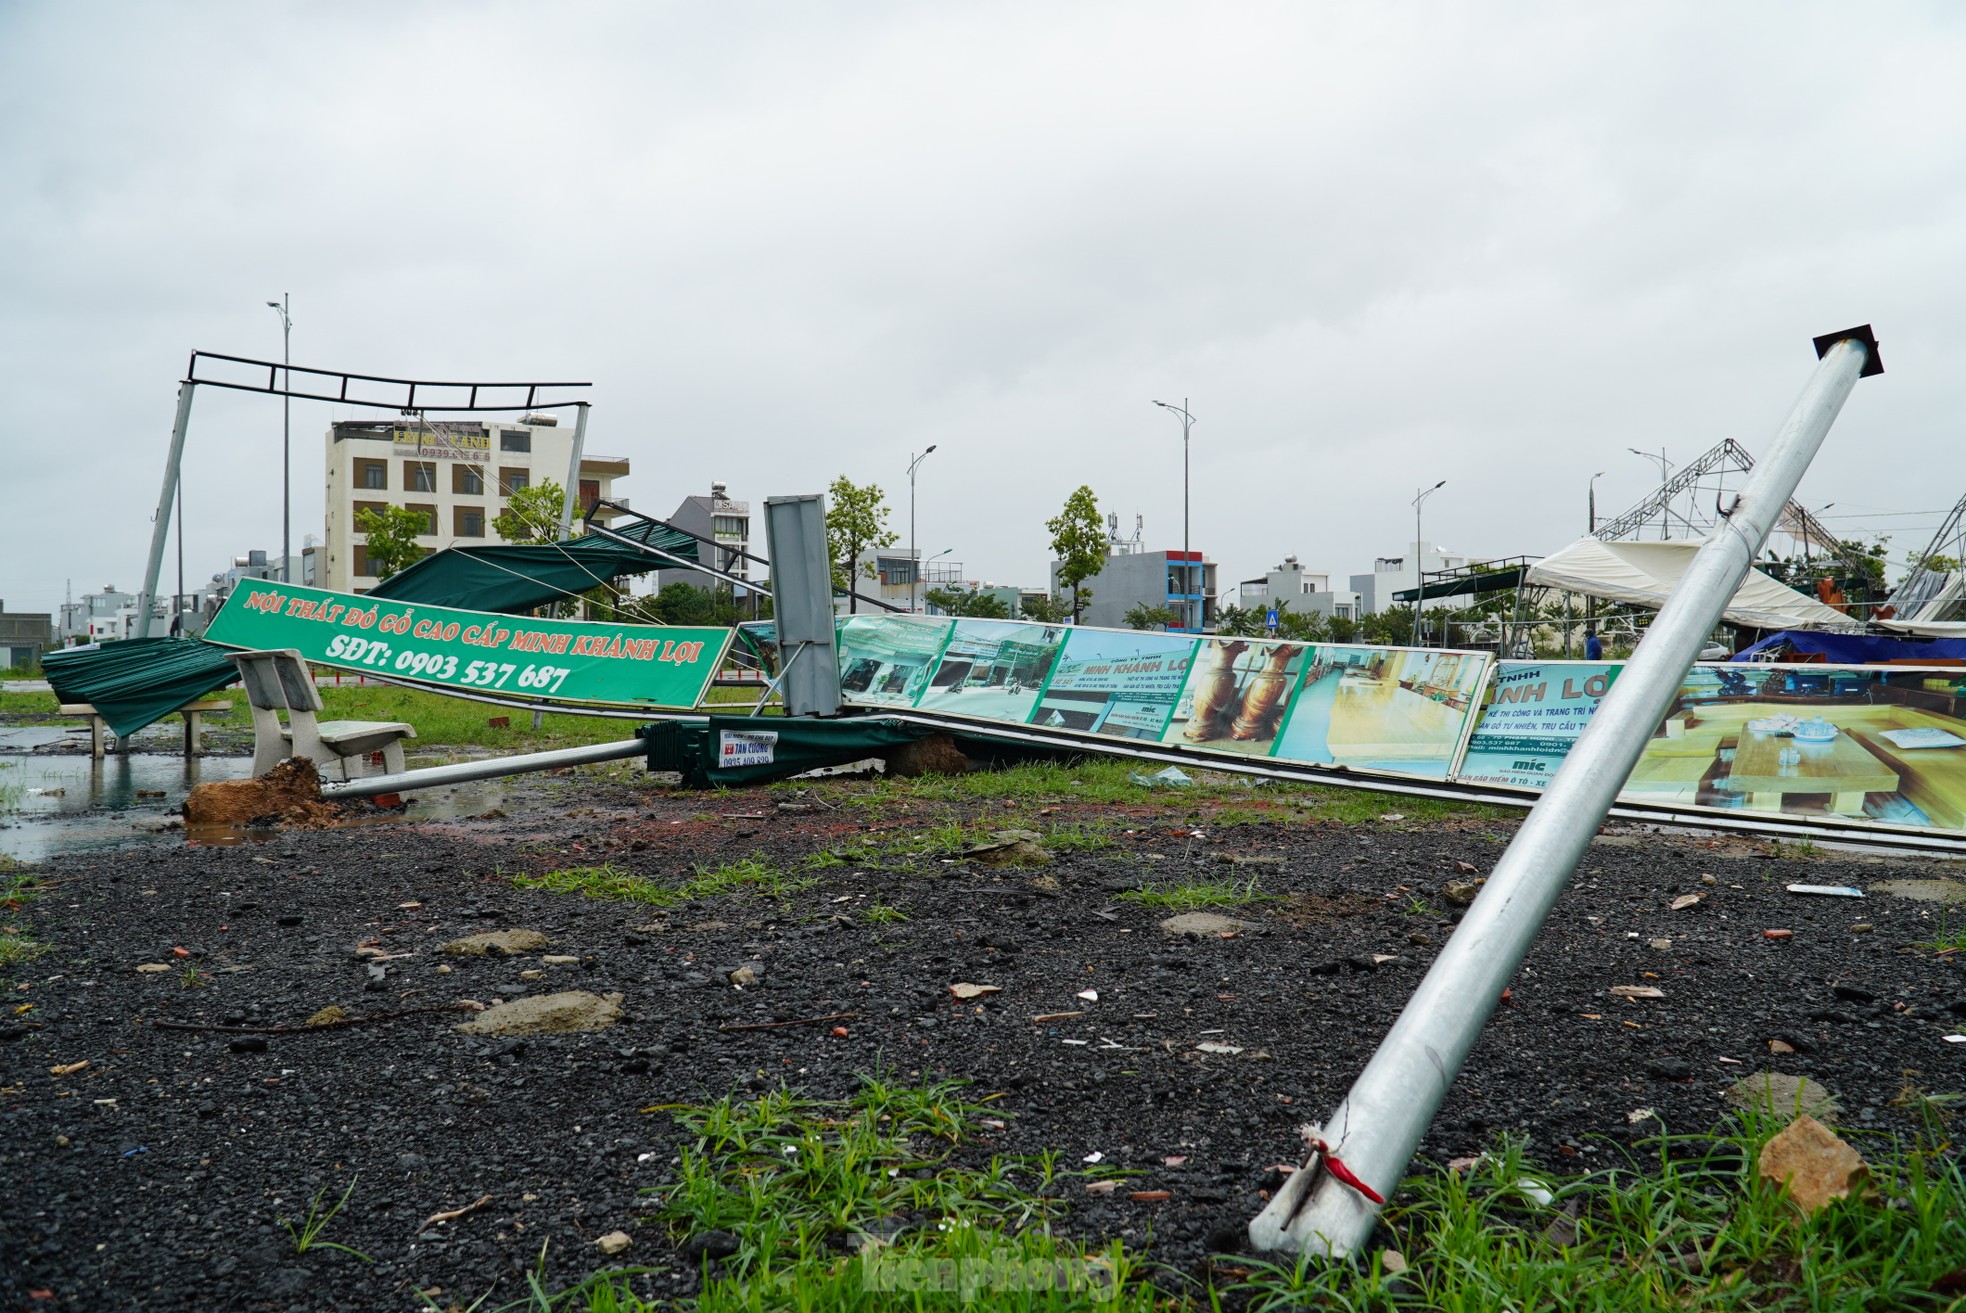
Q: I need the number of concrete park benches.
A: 2